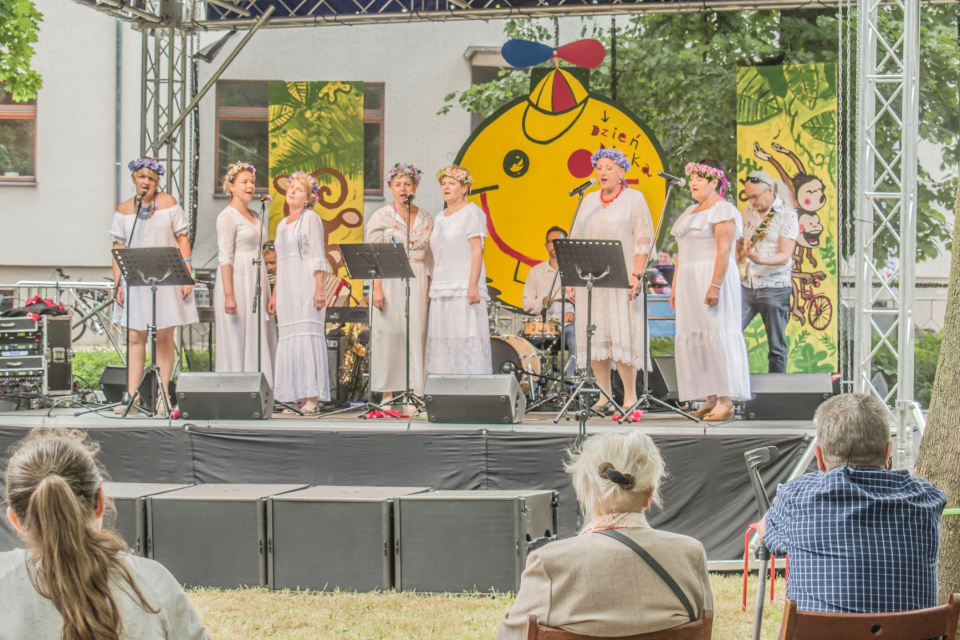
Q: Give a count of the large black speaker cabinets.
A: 4